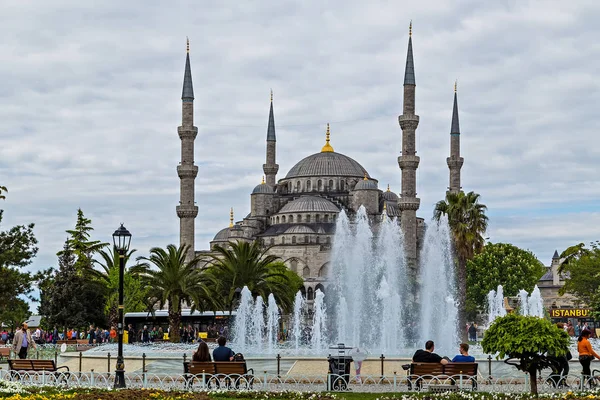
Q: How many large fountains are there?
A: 4